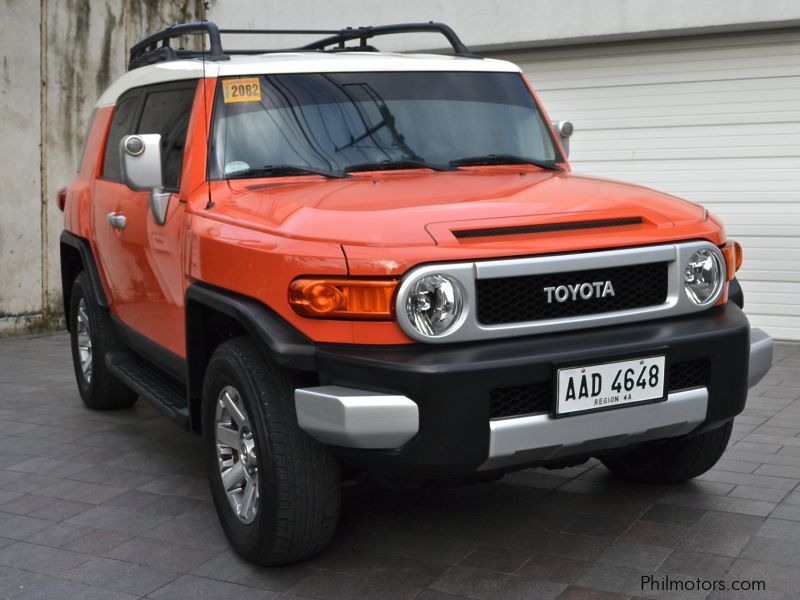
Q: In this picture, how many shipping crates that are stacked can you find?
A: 0